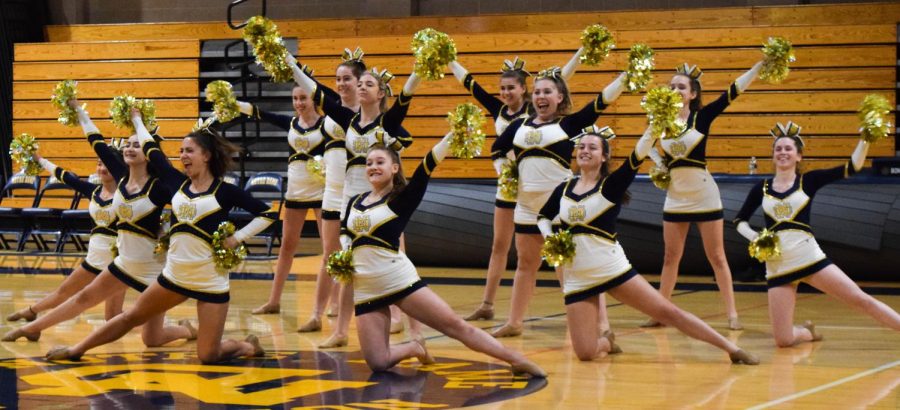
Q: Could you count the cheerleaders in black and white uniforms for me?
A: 12